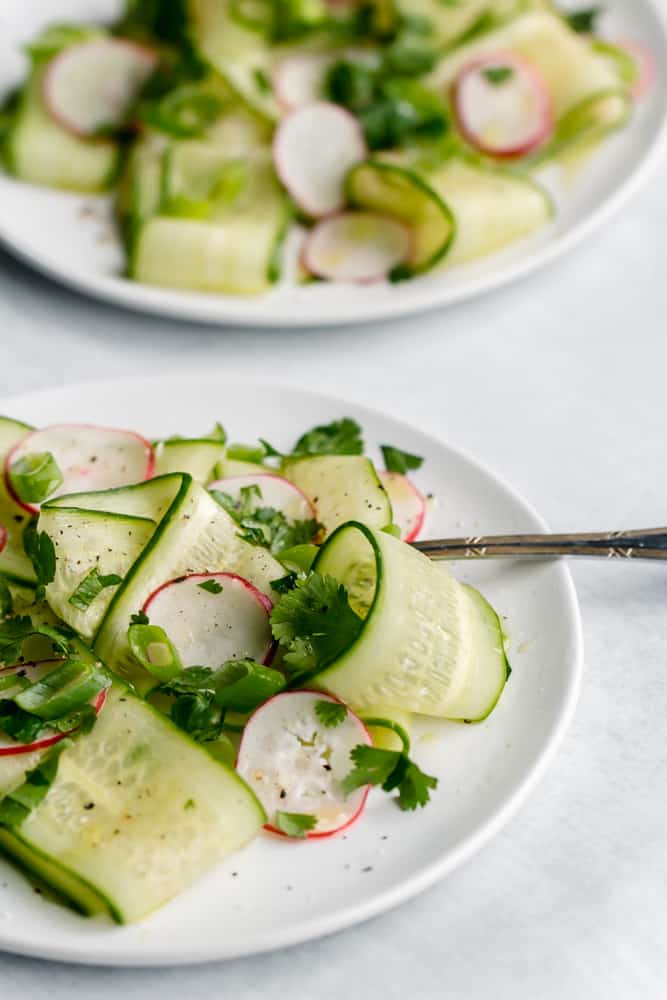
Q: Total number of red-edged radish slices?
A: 13